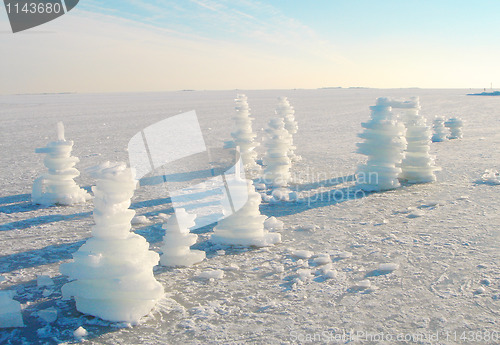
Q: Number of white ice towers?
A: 11